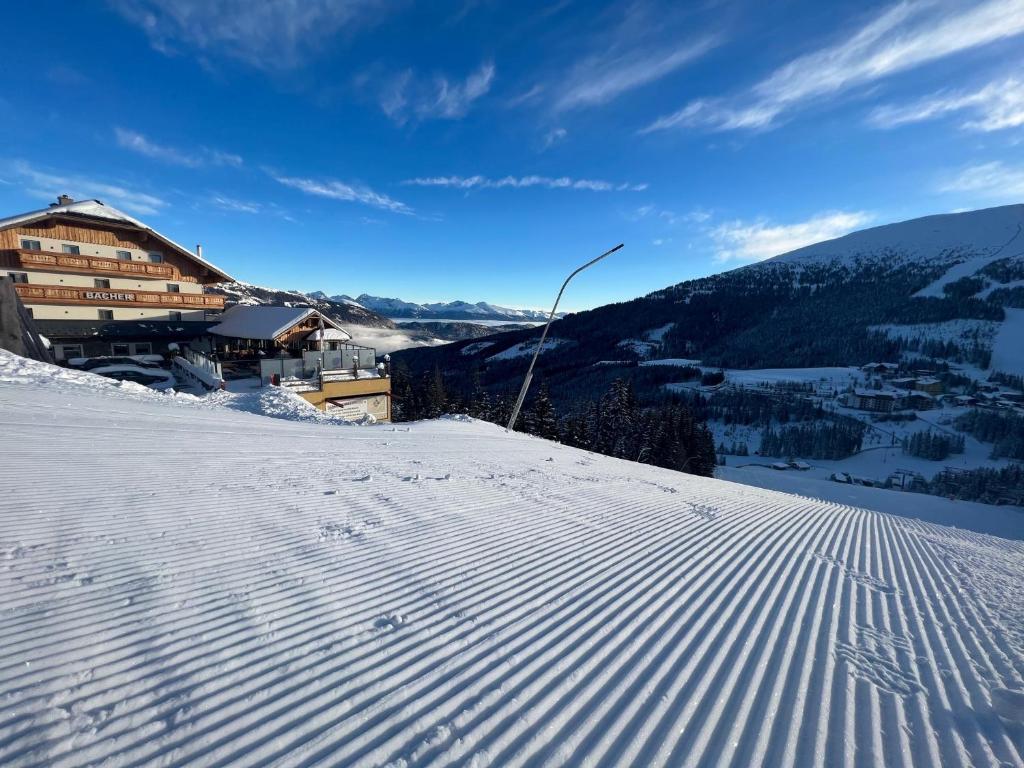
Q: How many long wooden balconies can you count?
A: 2